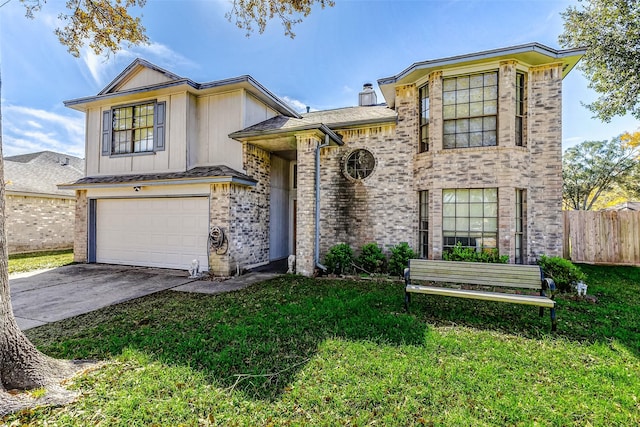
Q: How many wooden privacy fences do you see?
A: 1